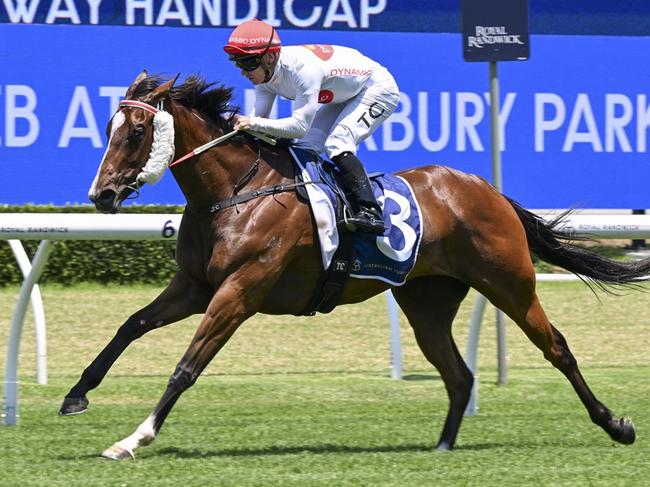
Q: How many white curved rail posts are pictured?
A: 4